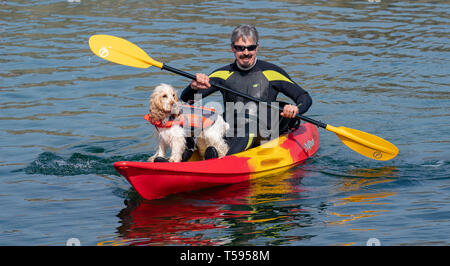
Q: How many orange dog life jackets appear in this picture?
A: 1